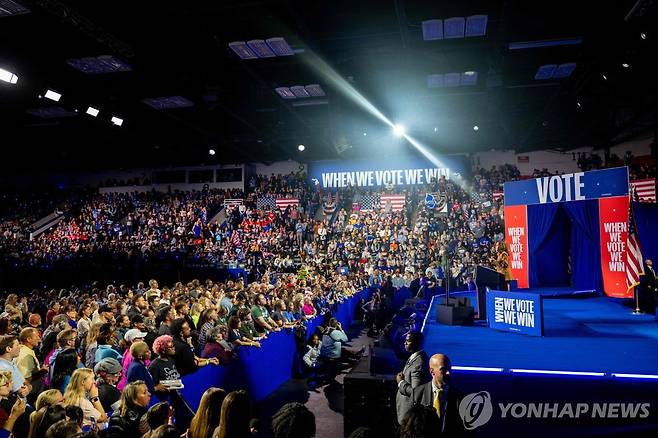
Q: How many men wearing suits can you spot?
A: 3